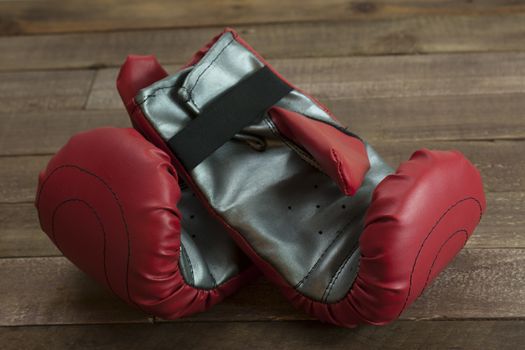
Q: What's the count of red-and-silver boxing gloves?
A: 2